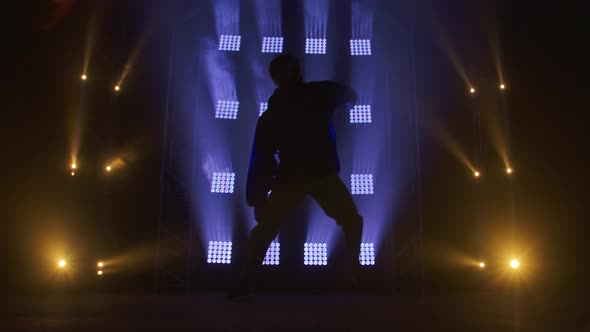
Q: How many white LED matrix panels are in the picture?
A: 13